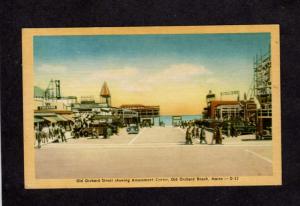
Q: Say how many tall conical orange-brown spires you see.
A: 1